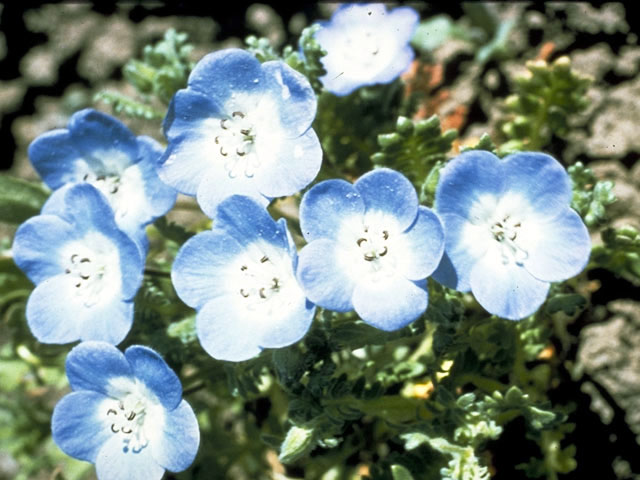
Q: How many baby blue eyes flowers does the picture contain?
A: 8